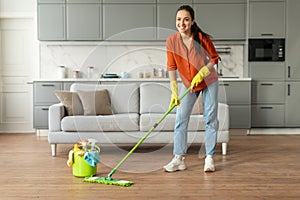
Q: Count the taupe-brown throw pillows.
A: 2